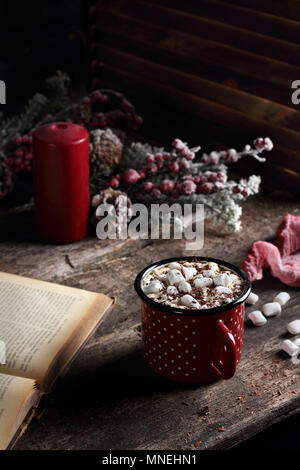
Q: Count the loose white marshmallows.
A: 7